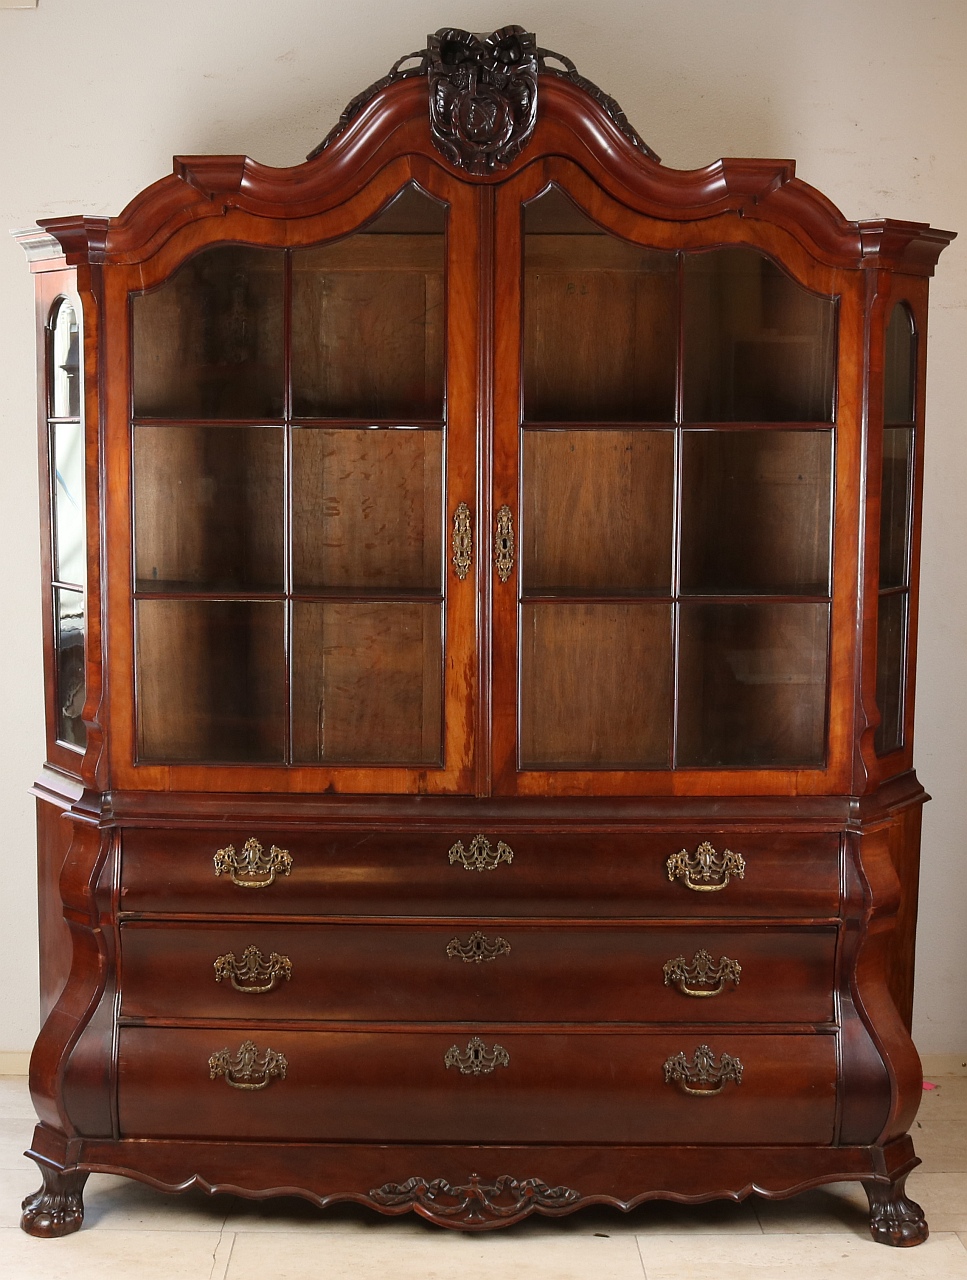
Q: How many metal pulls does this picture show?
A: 6